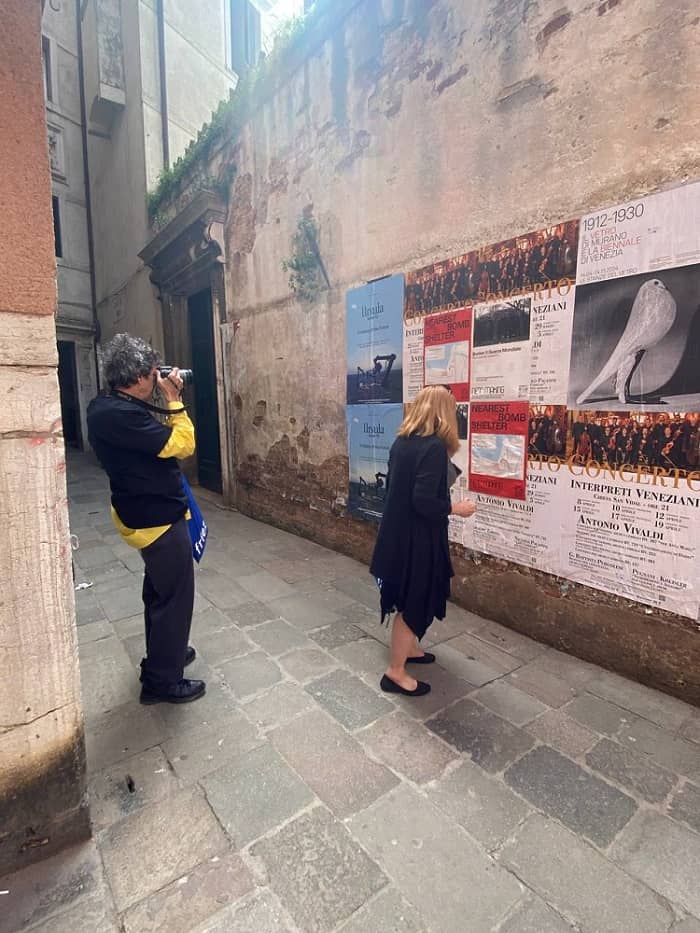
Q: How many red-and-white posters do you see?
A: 2